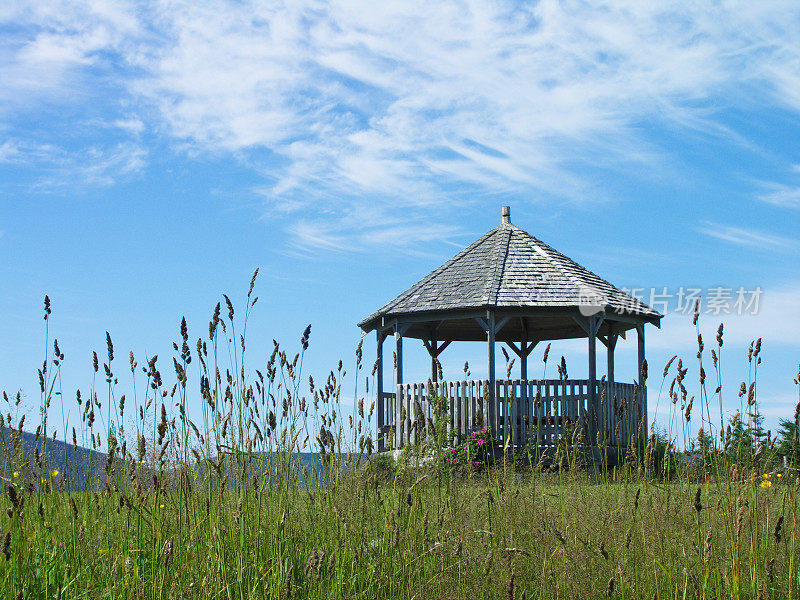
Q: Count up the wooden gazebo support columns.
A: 8